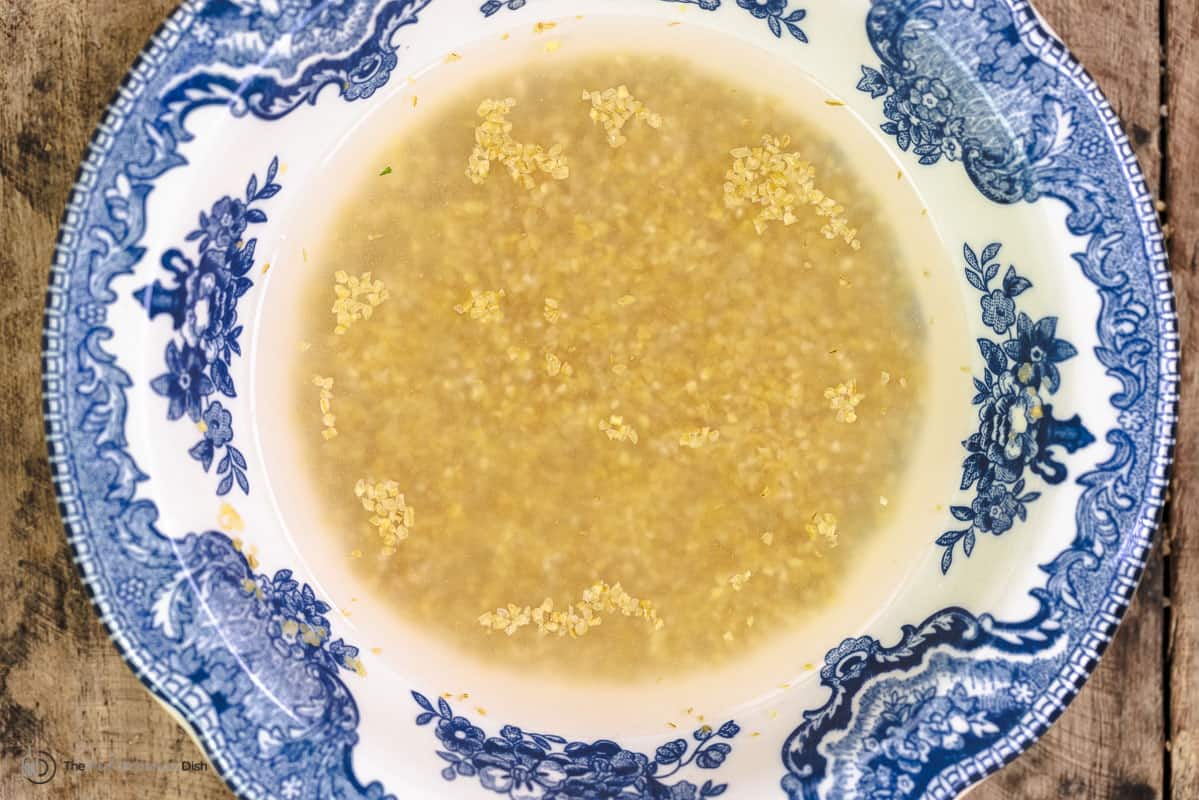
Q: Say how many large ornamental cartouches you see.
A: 4